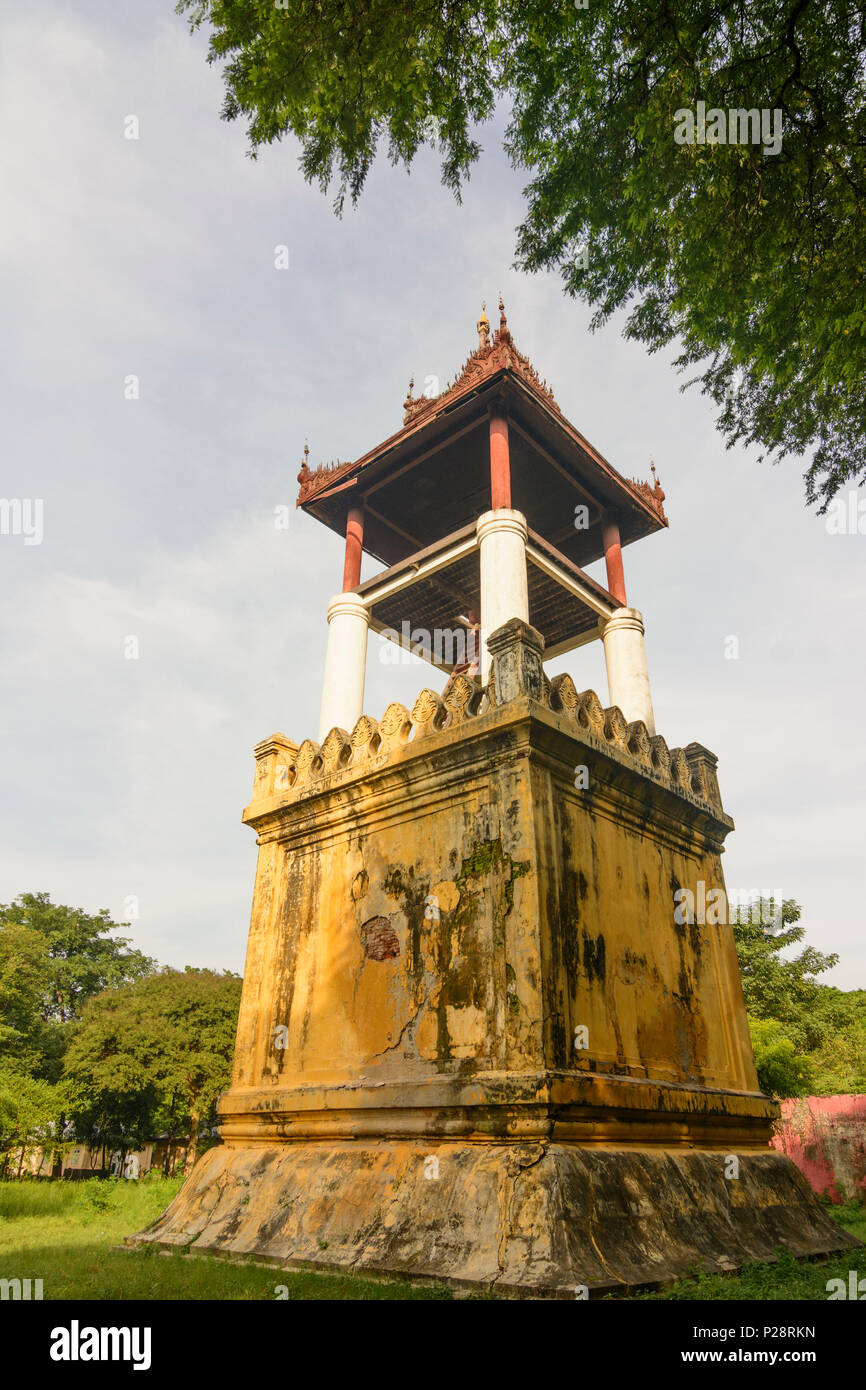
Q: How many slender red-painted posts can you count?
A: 3